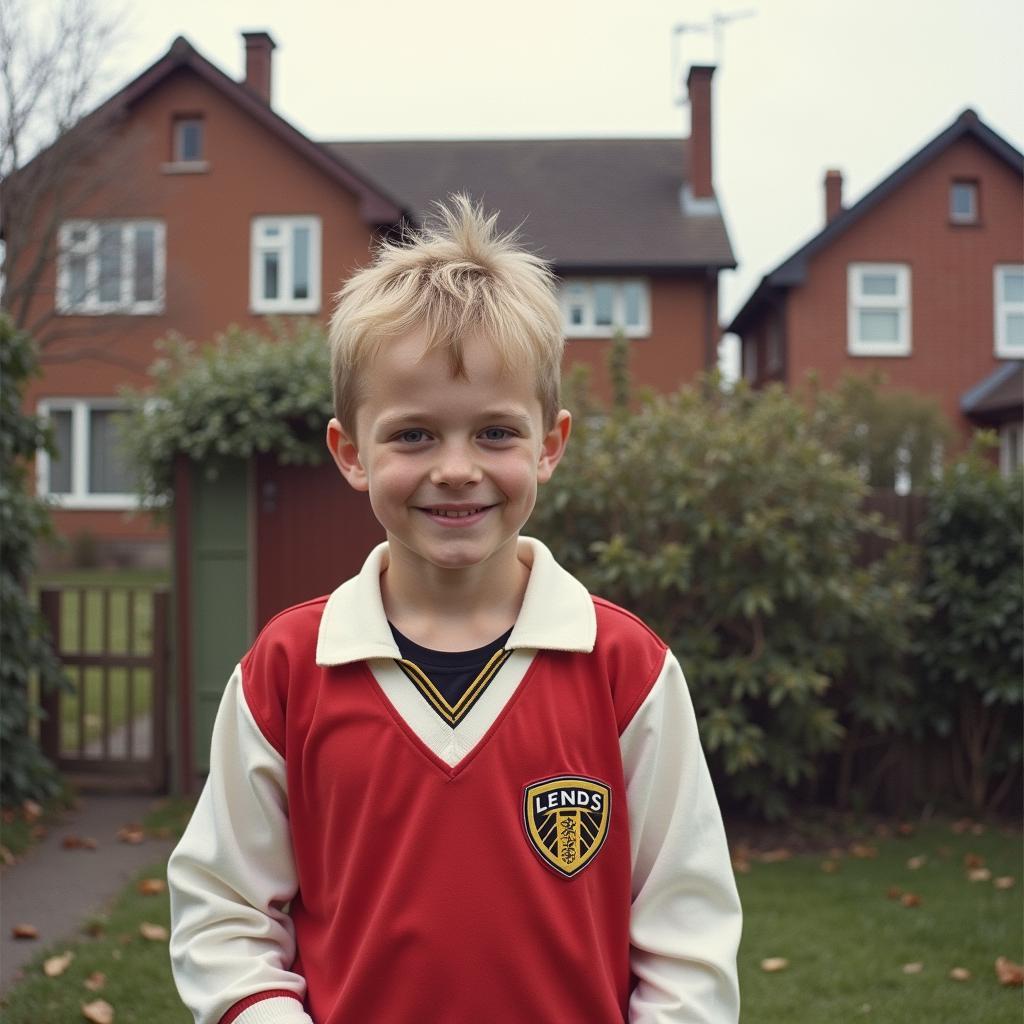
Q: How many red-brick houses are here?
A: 2